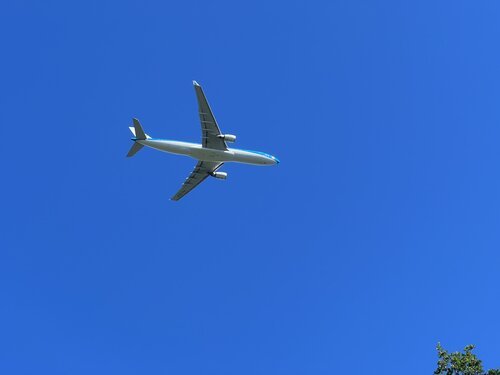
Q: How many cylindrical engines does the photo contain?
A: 2